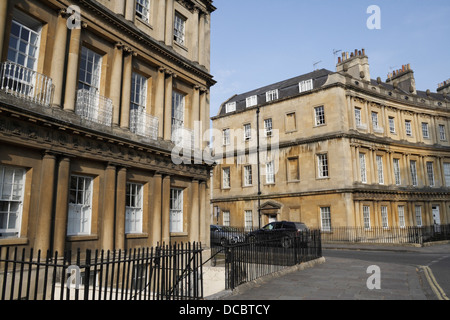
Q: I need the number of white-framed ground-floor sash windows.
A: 11